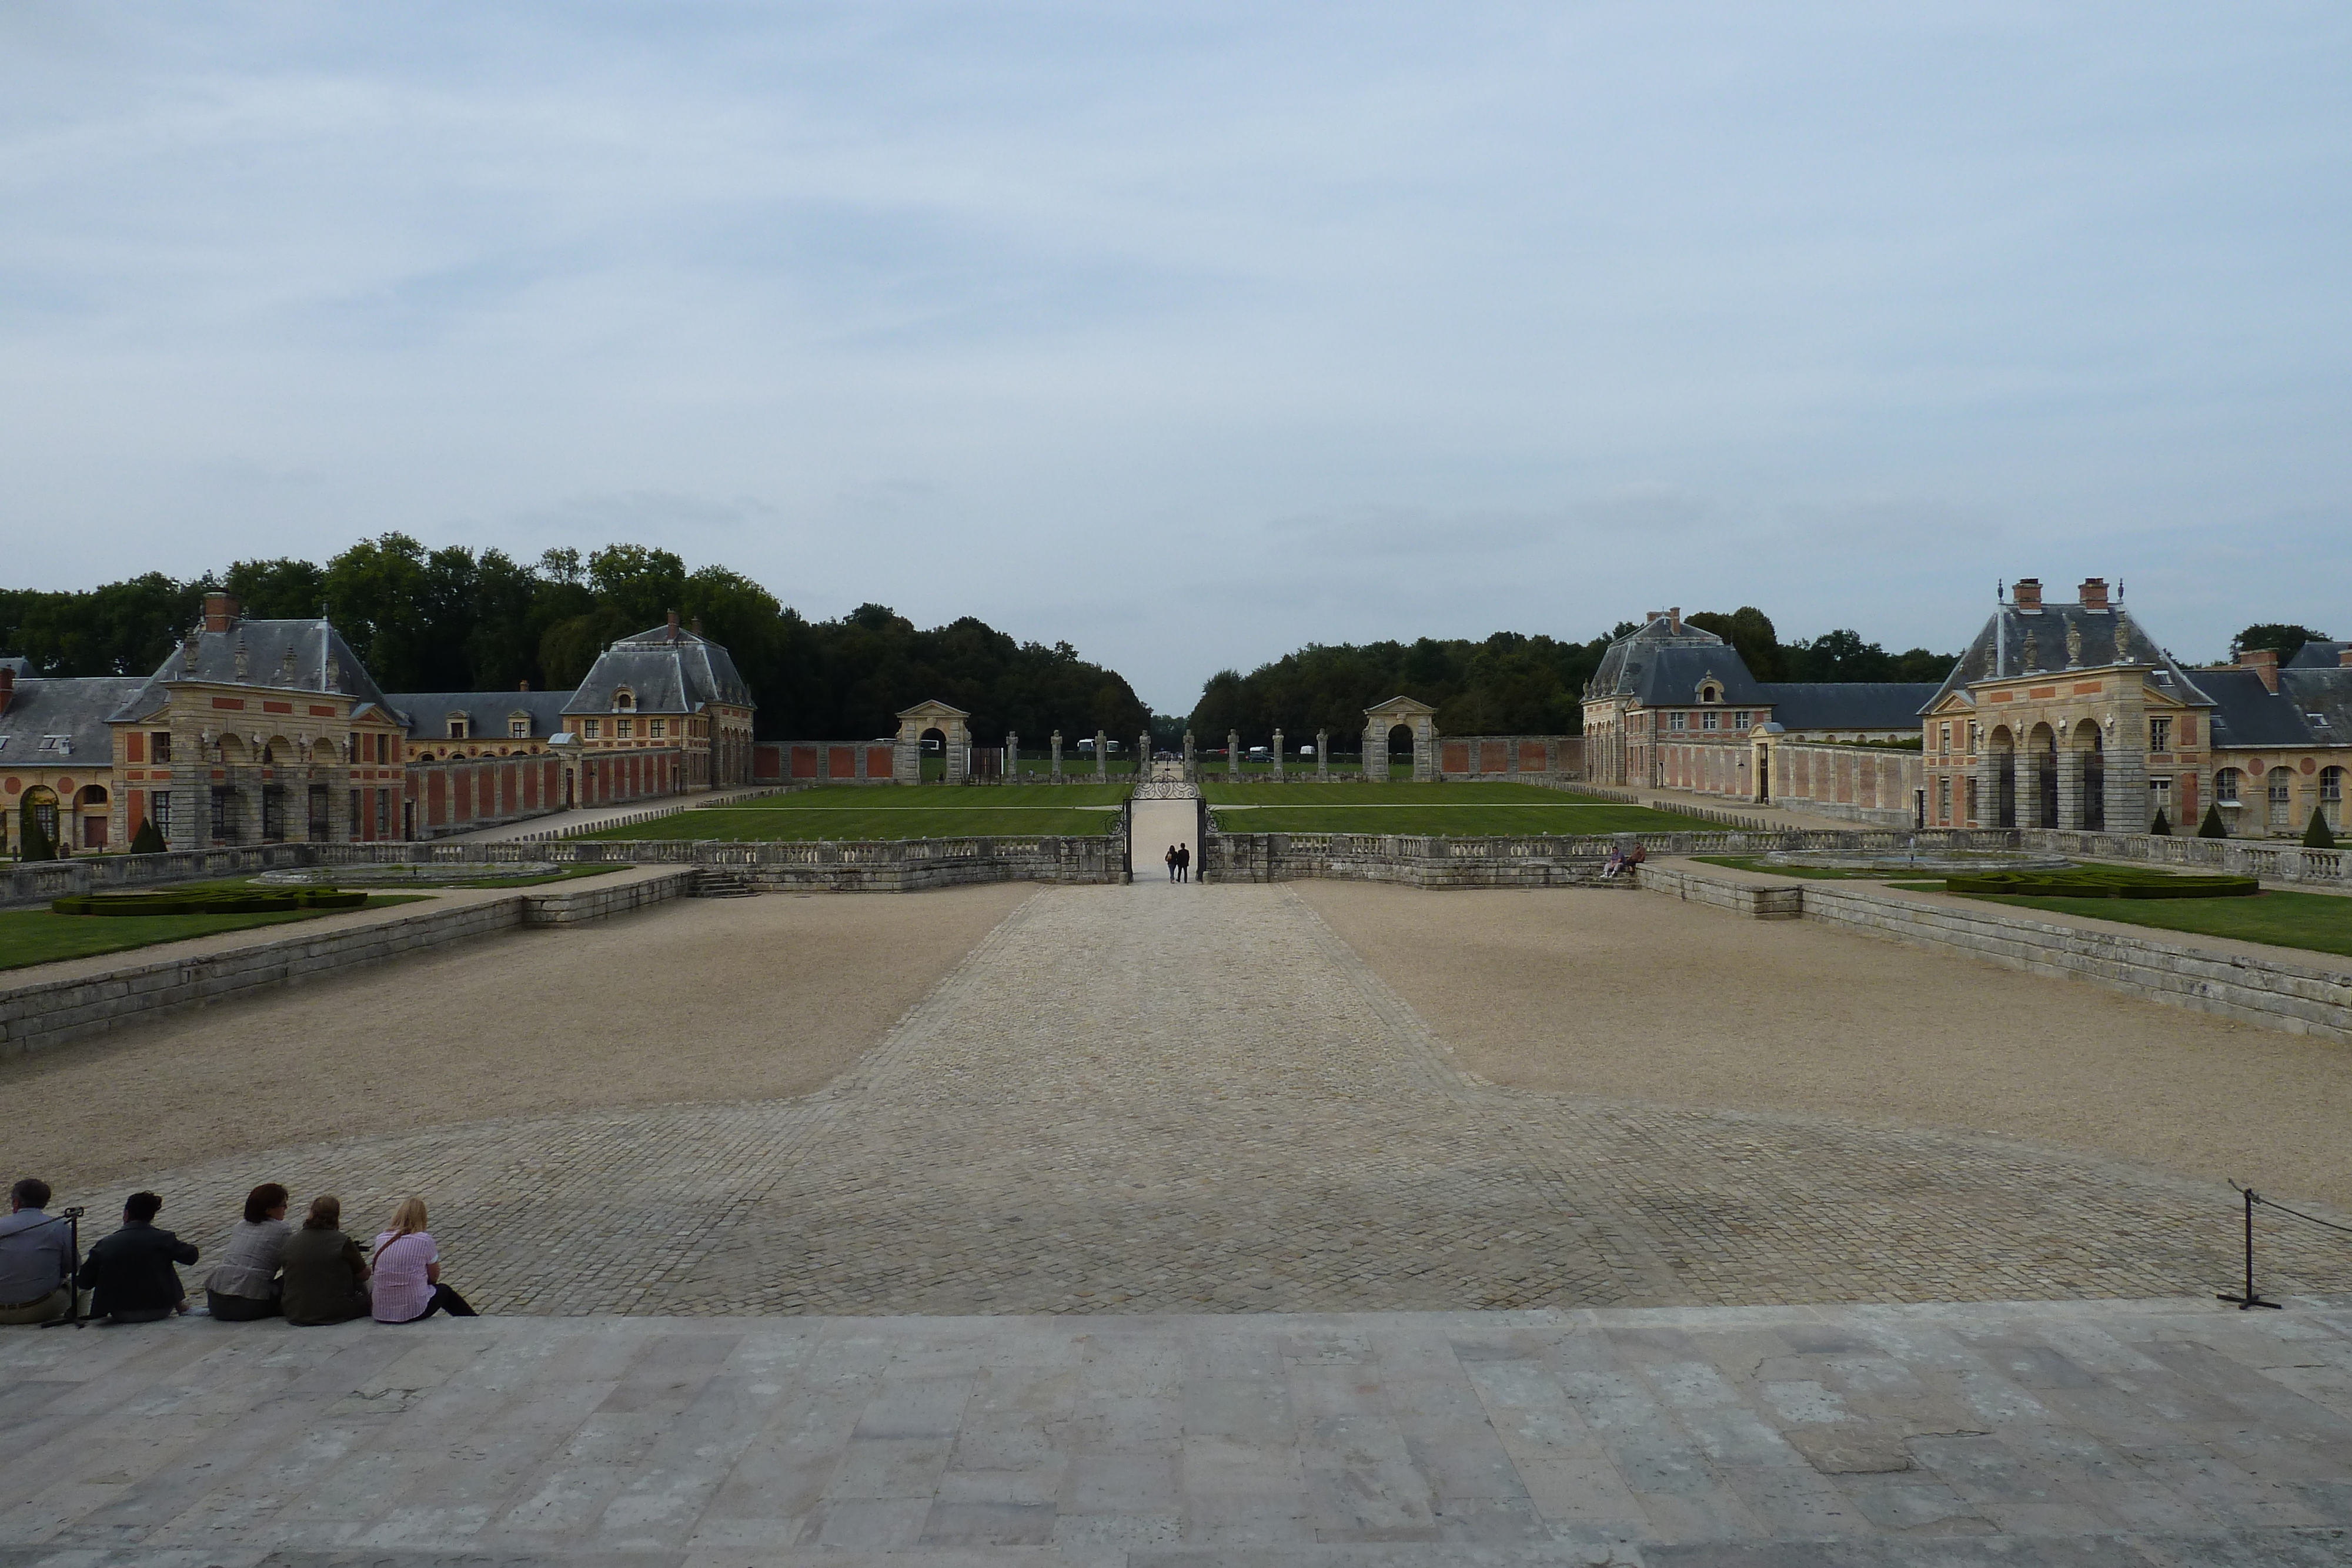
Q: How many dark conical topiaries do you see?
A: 6